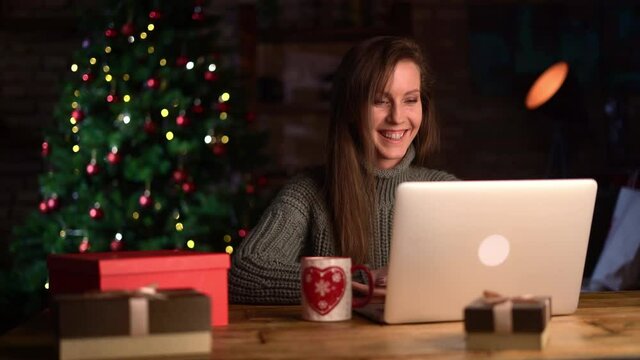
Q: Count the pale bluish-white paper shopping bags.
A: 1